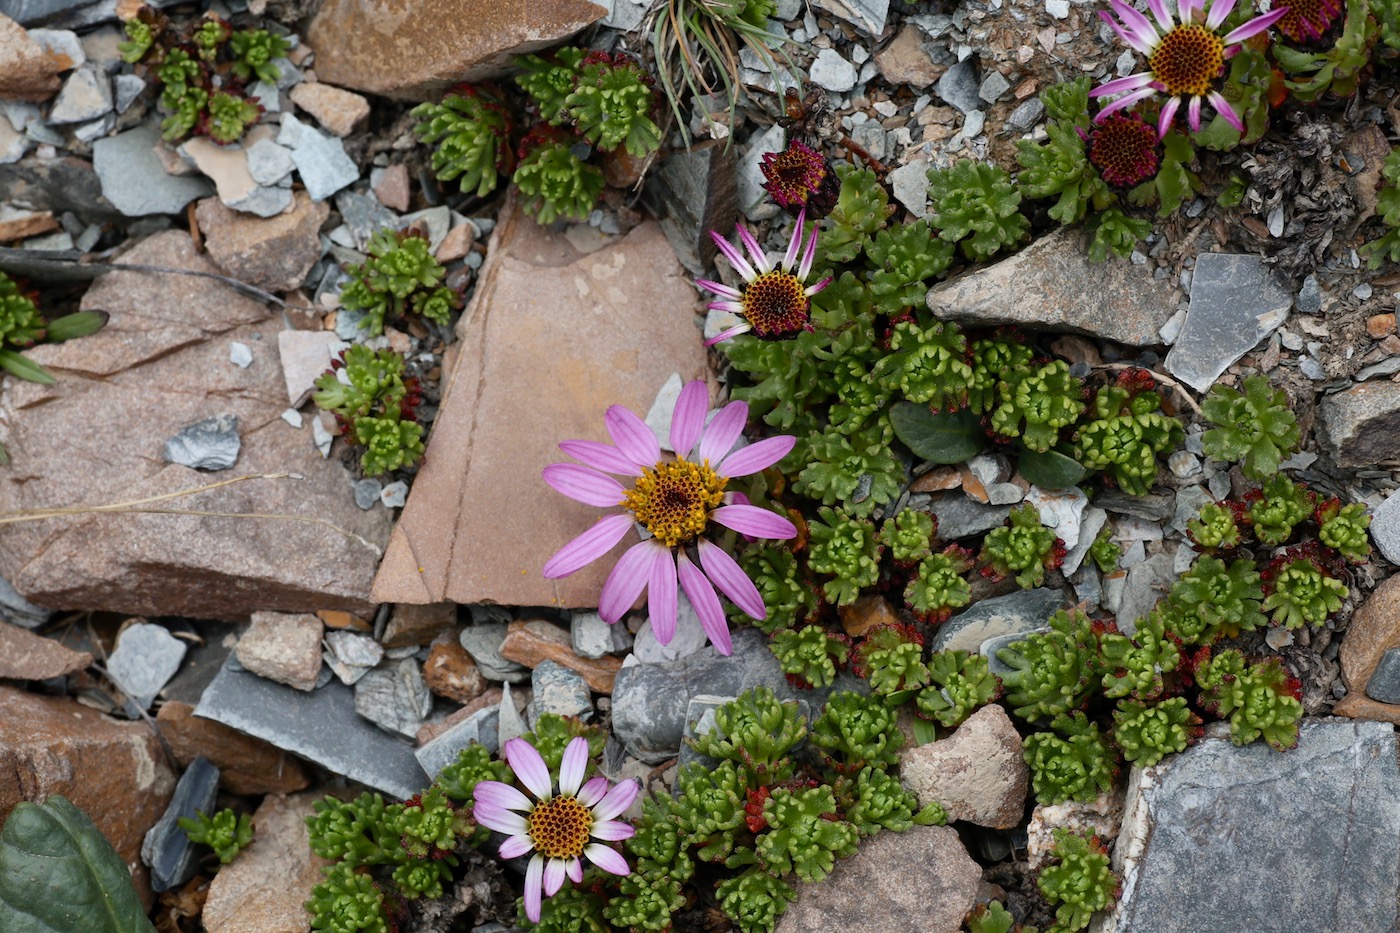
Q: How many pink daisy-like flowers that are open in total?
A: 4